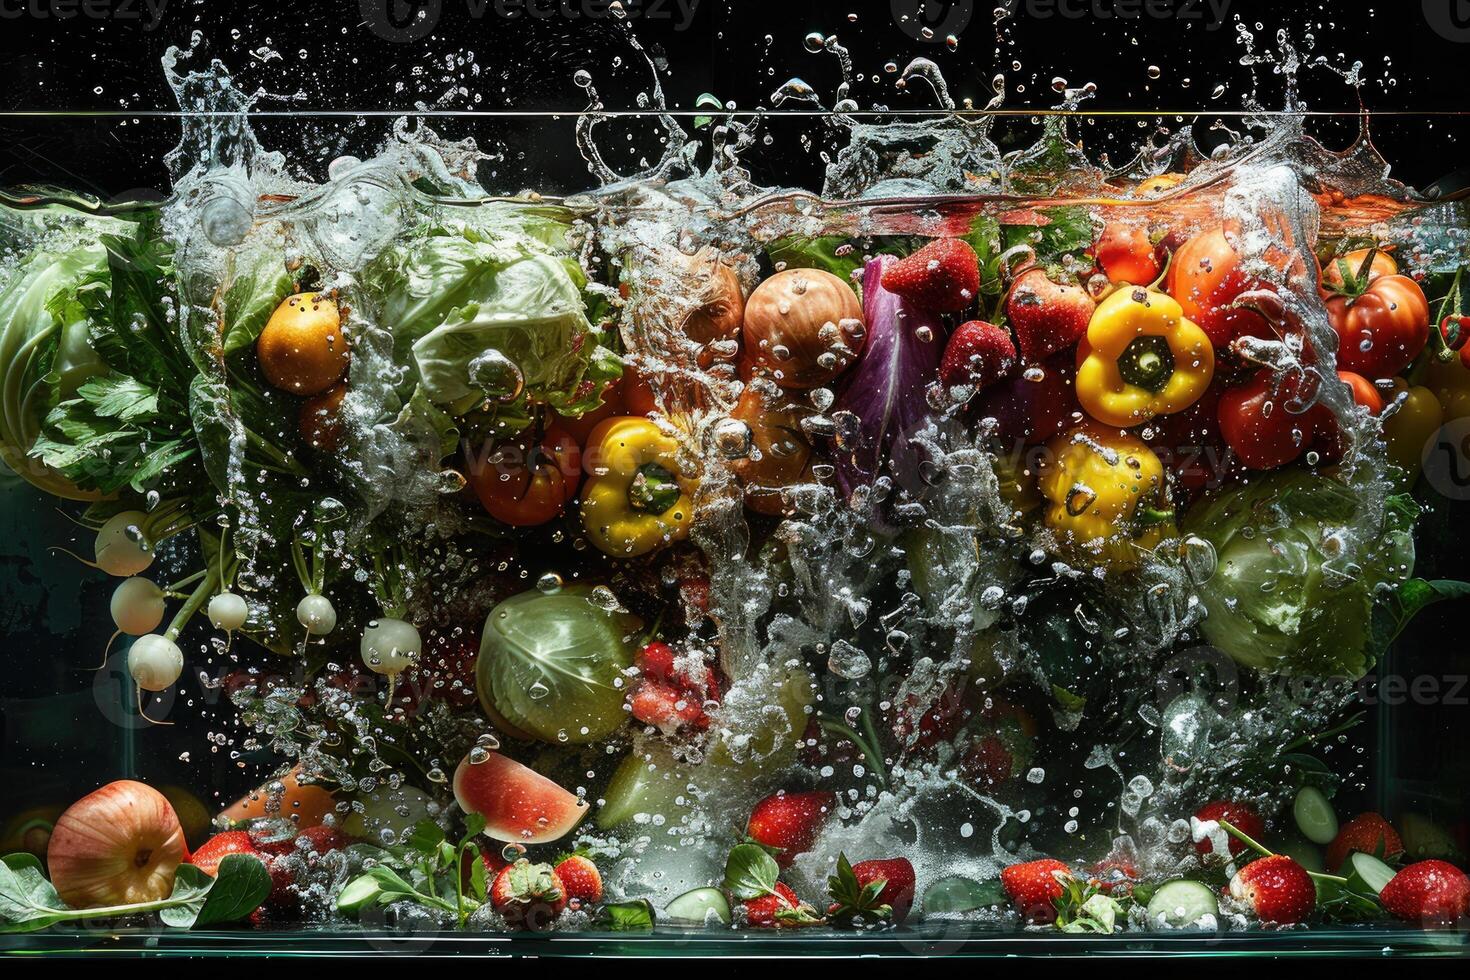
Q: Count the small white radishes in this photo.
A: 6